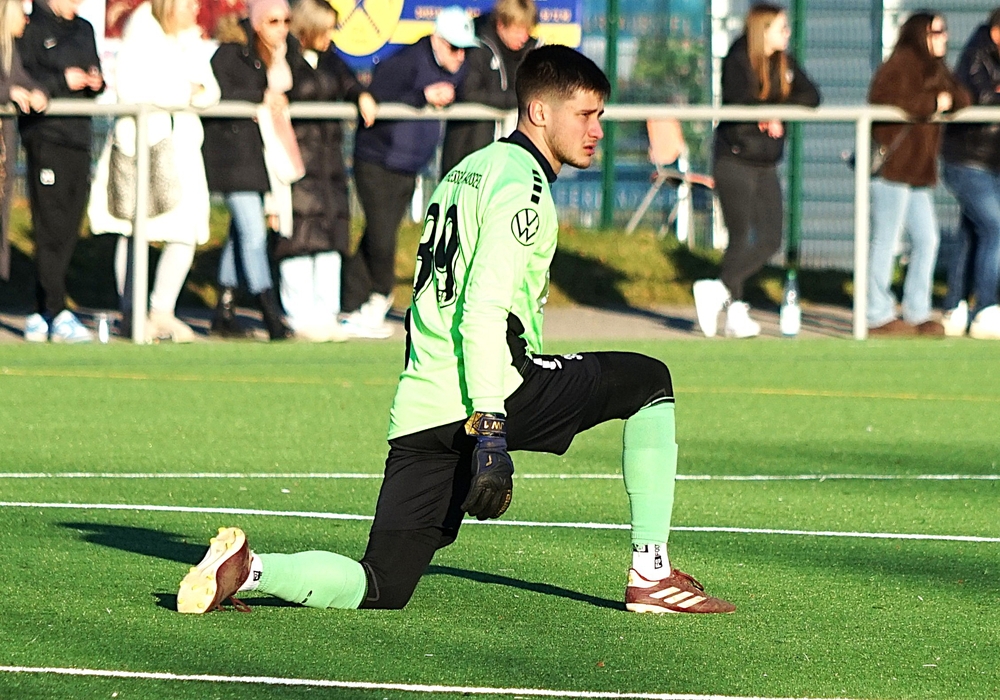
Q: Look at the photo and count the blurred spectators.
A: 10